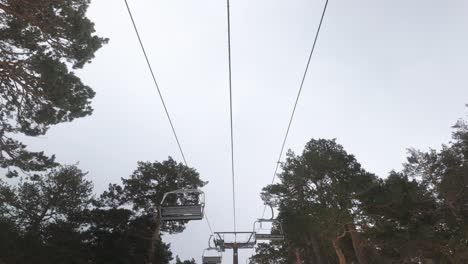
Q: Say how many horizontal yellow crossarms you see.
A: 0